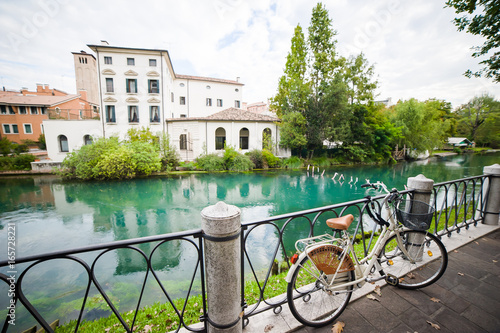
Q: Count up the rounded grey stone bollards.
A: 3